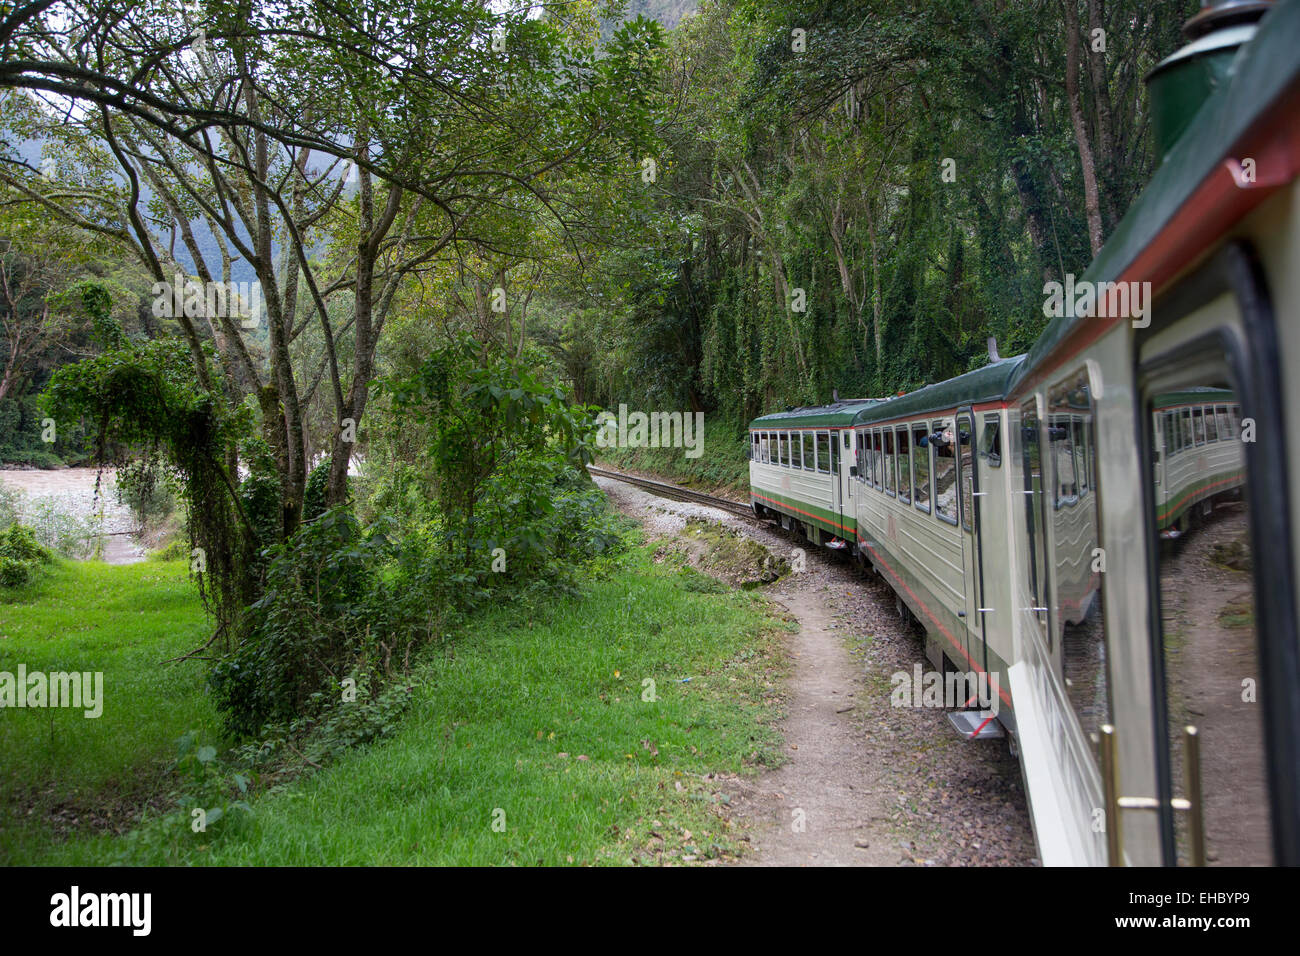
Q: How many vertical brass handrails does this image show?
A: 2